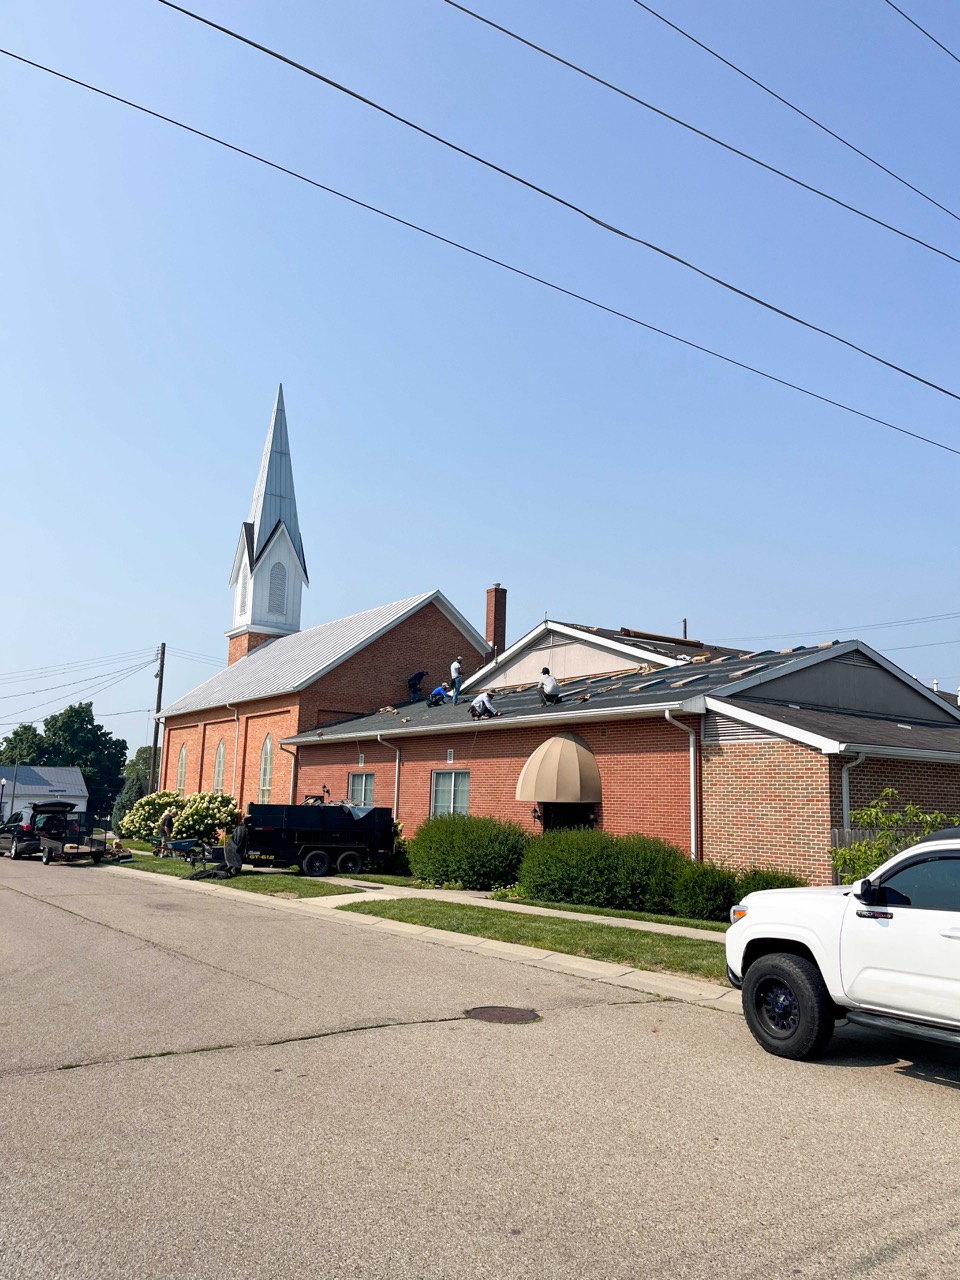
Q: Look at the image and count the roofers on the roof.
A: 5